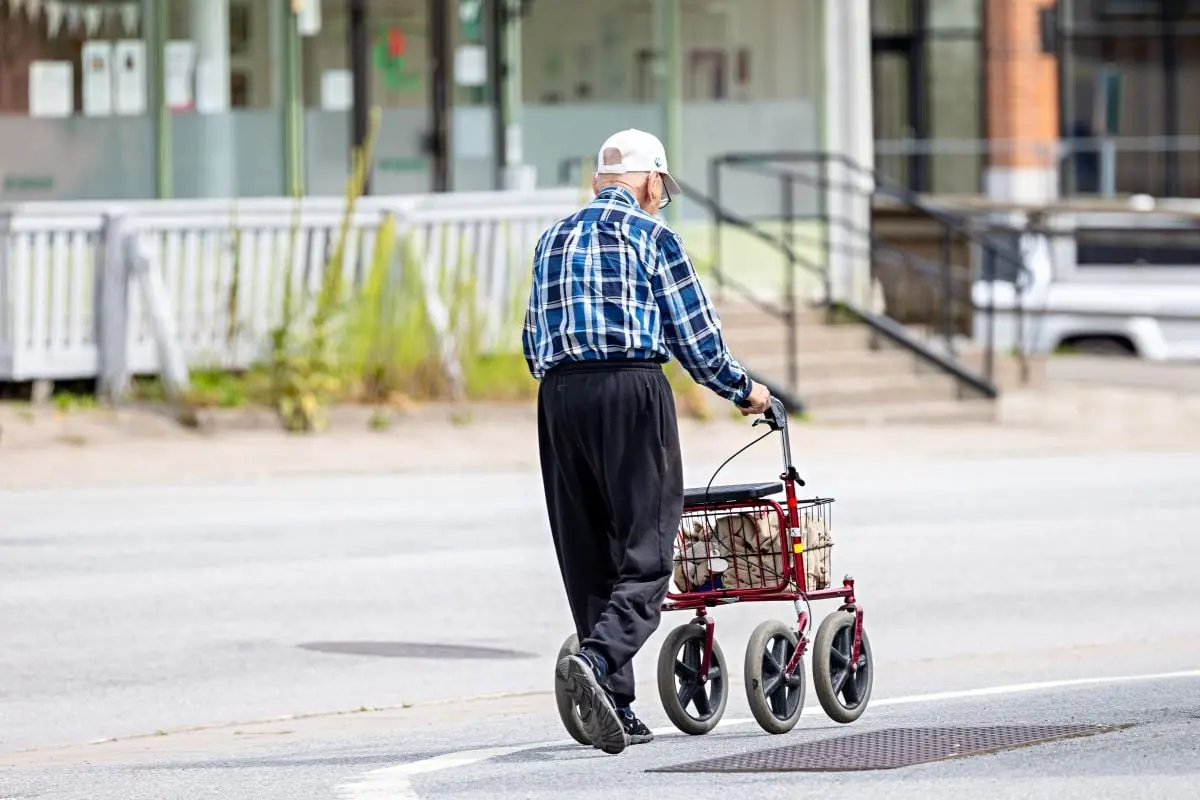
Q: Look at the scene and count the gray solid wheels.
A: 4